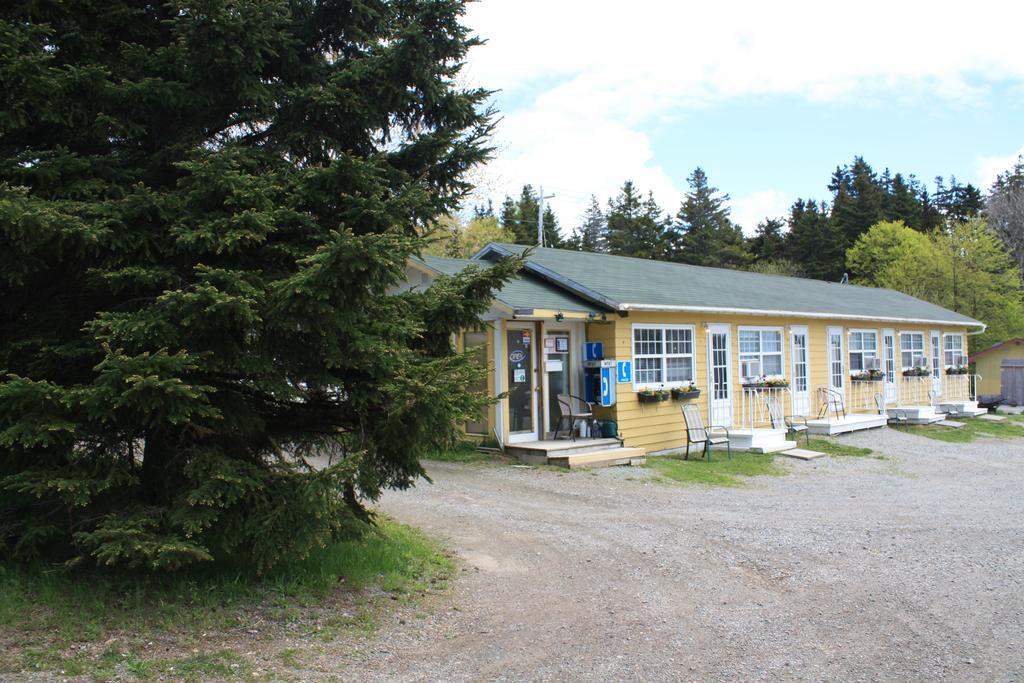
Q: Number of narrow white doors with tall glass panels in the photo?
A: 5